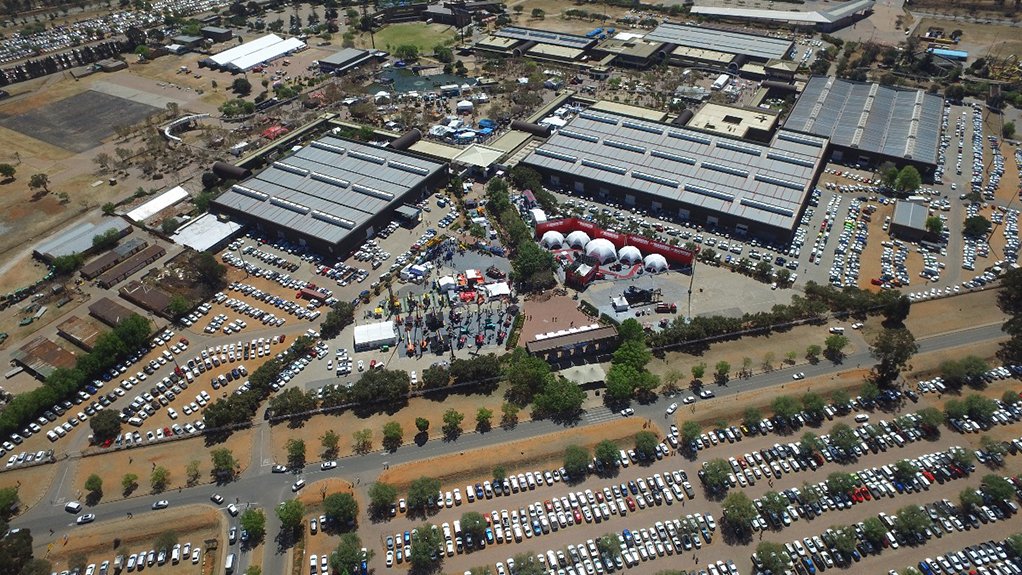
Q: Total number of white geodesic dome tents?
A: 5